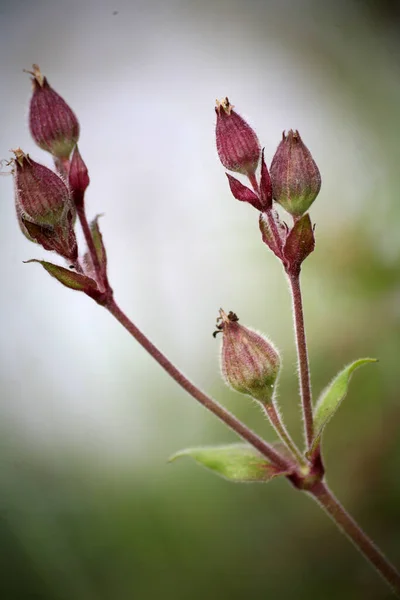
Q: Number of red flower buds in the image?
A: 5